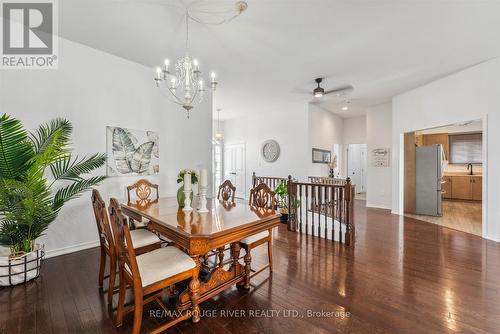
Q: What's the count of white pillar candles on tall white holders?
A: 2